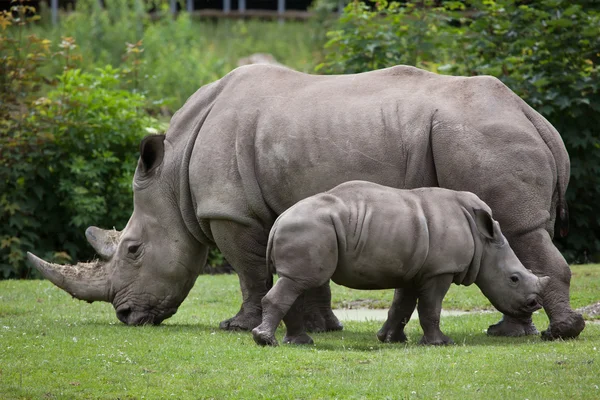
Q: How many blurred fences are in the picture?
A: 1